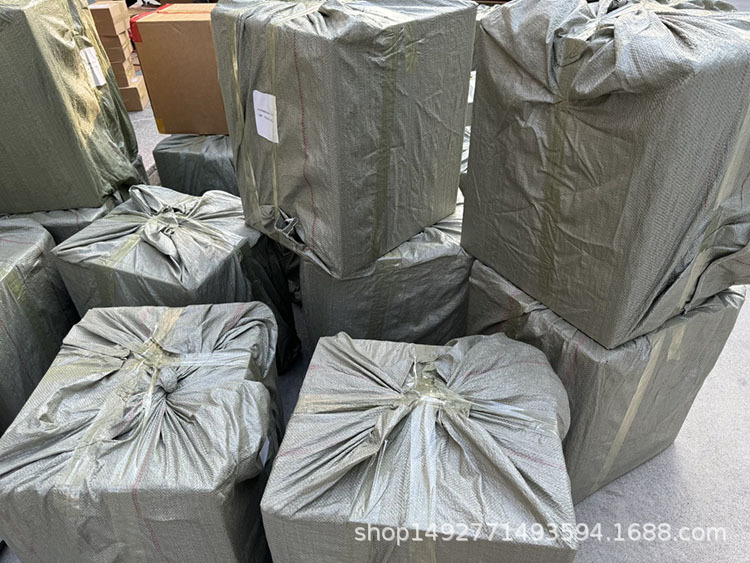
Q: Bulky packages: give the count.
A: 11